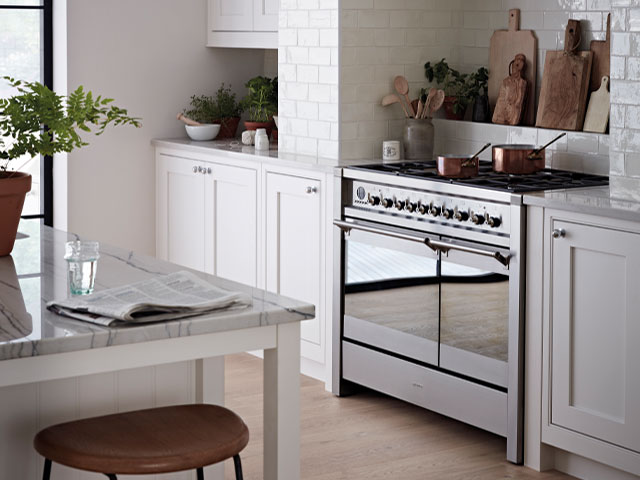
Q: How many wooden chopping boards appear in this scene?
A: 5